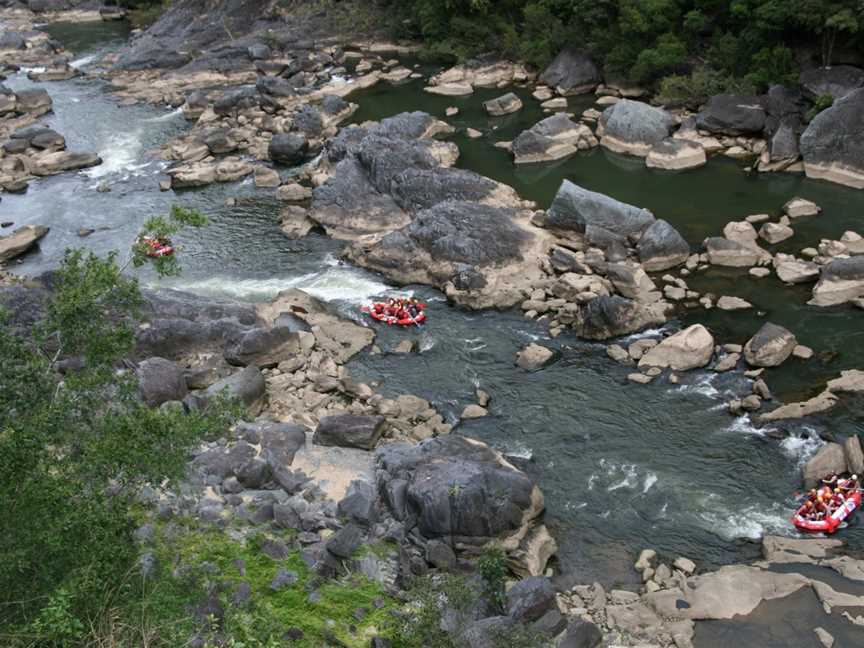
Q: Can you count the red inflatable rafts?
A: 3